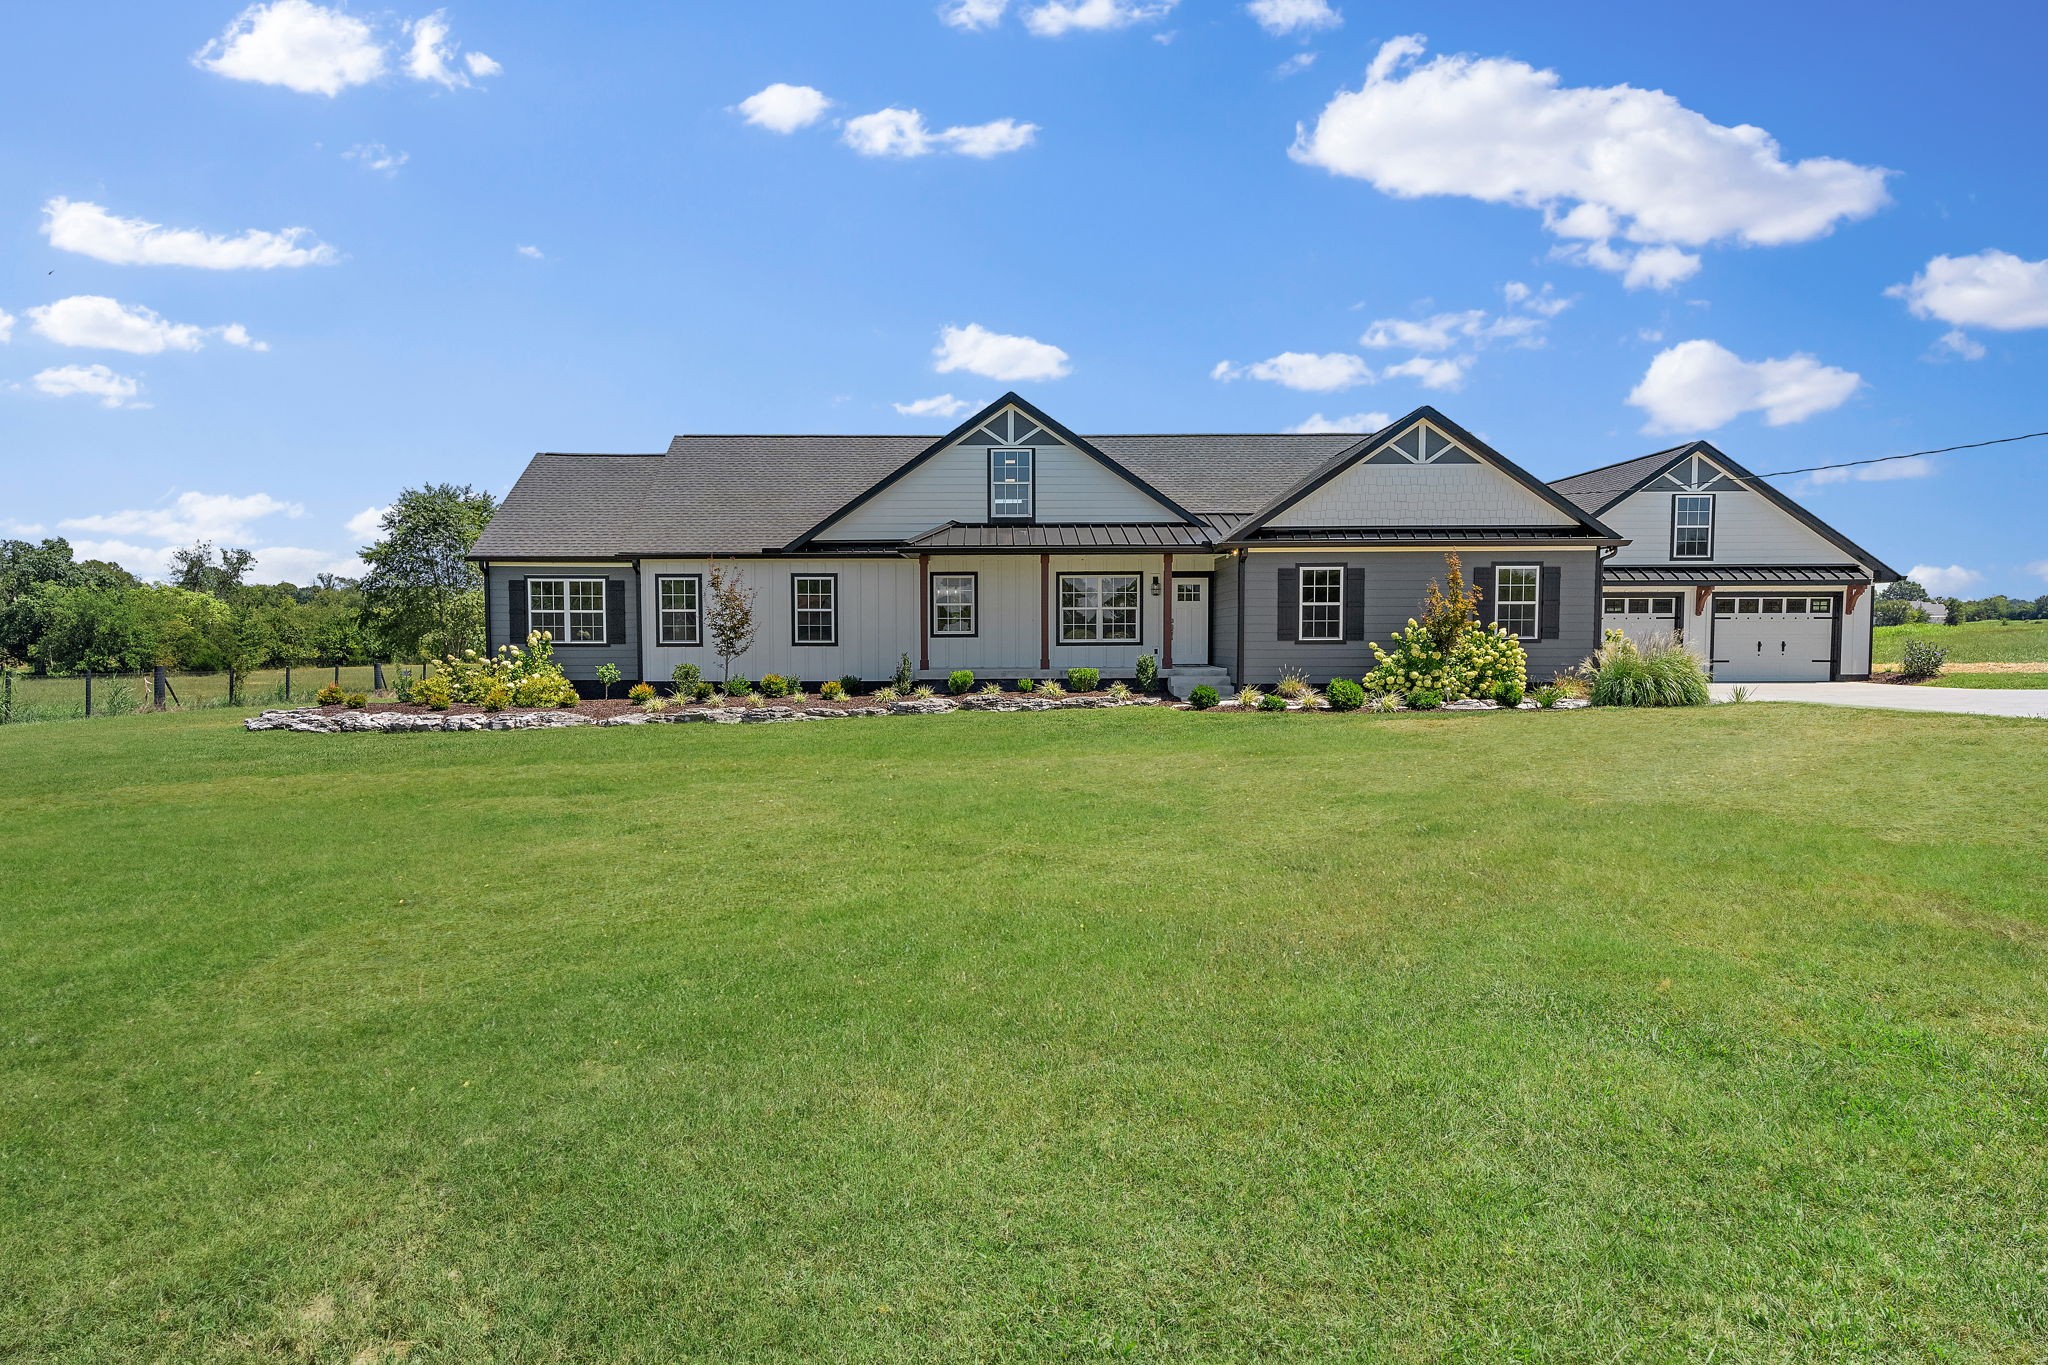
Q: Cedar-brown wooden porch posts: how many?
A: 3